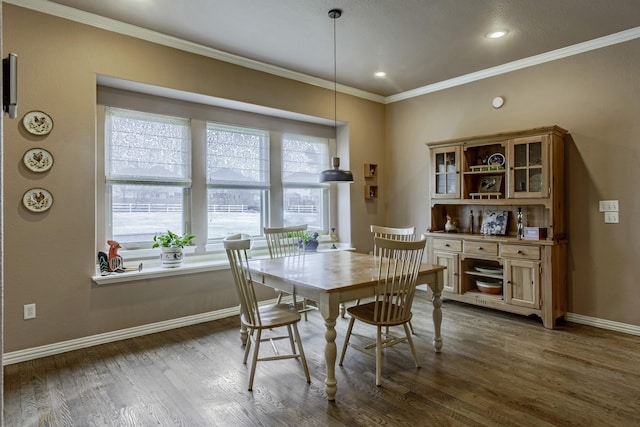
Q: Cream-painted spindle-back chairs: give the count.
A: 4